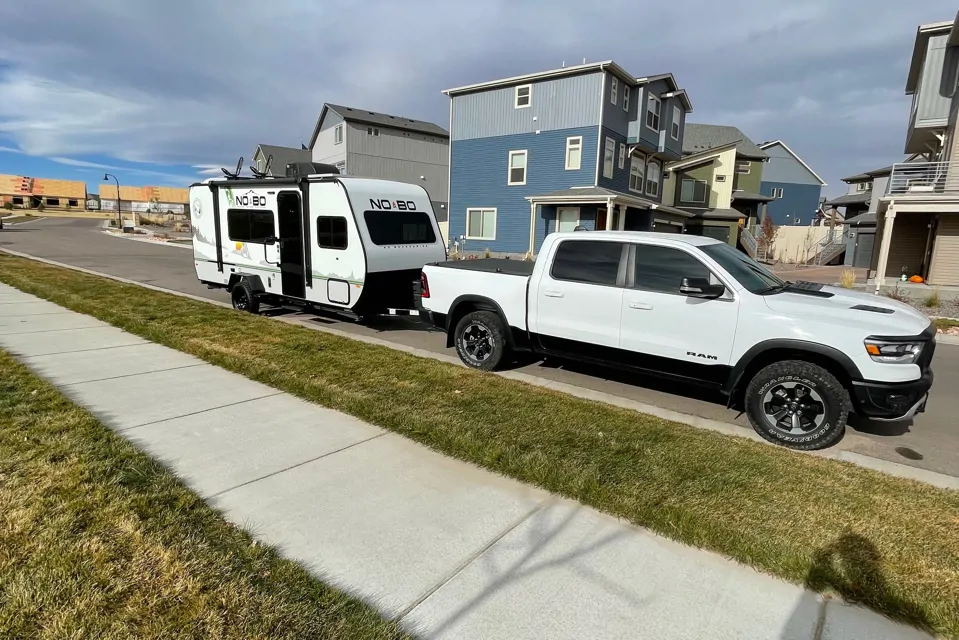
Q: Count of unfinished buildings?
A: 2